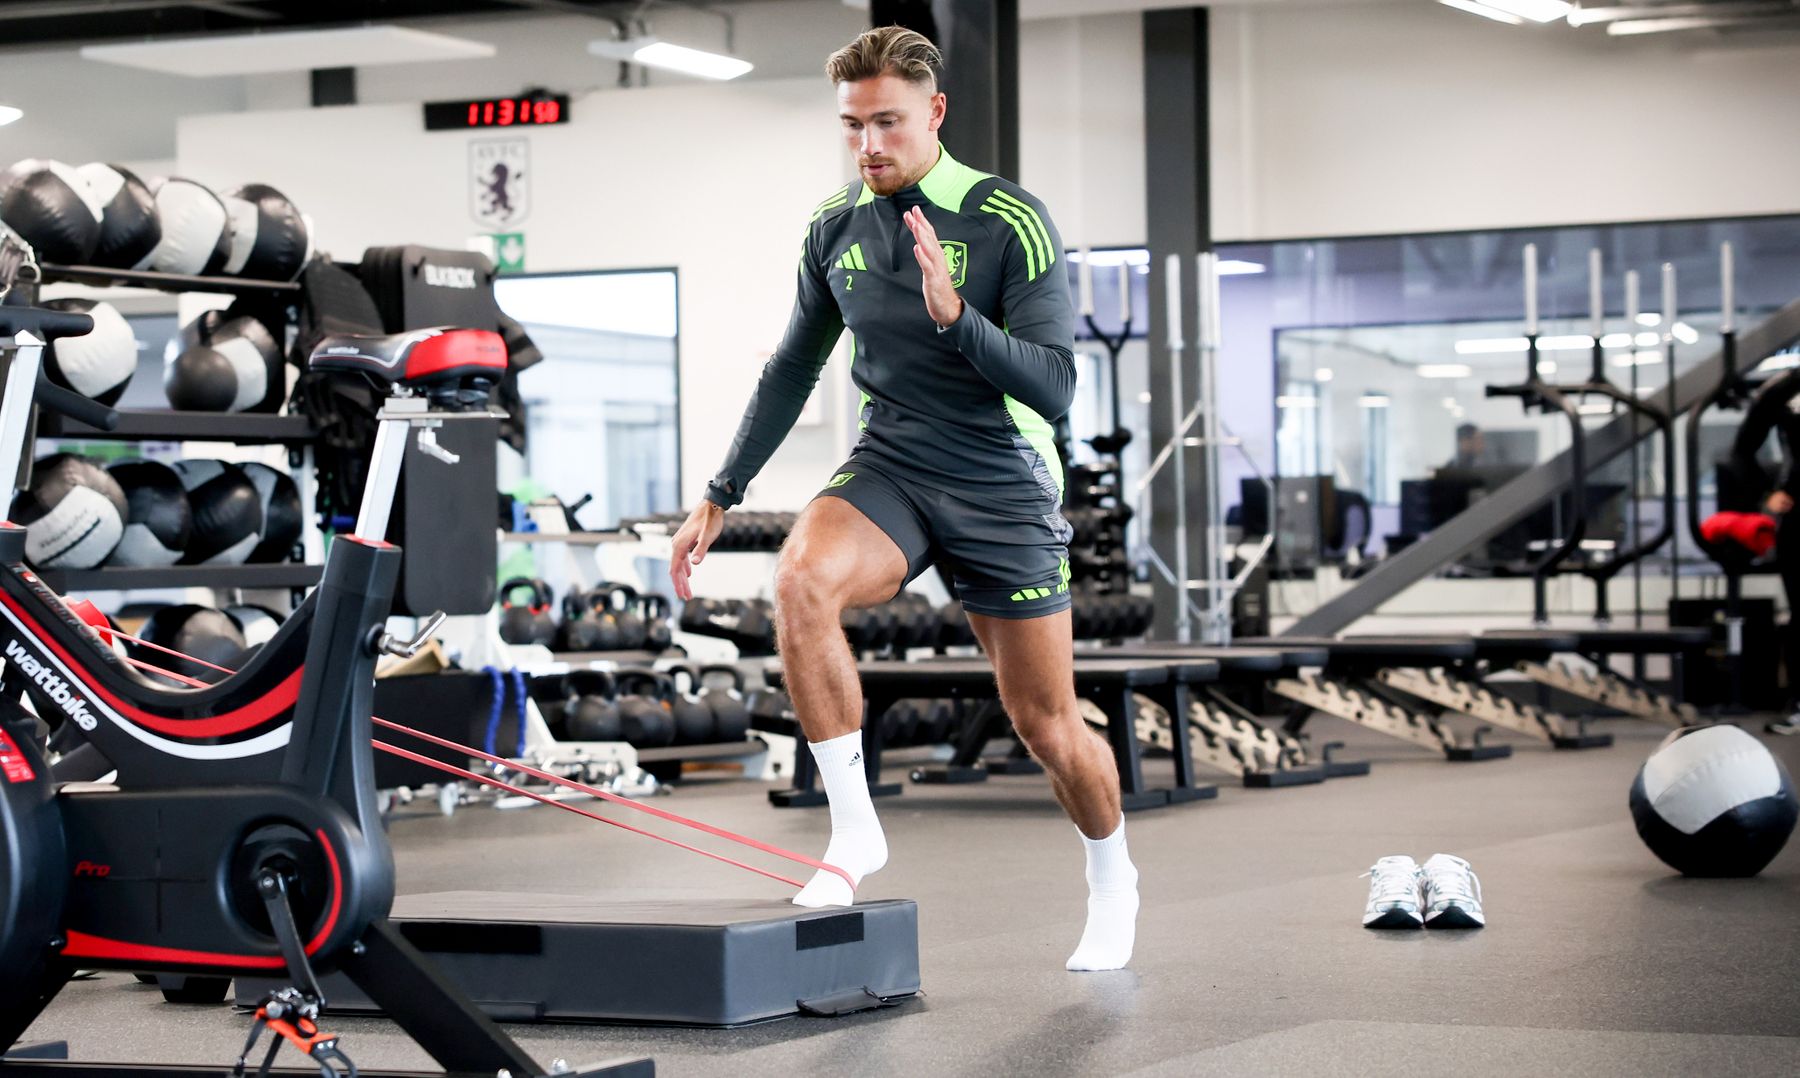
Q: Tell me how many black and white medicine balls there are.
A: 13